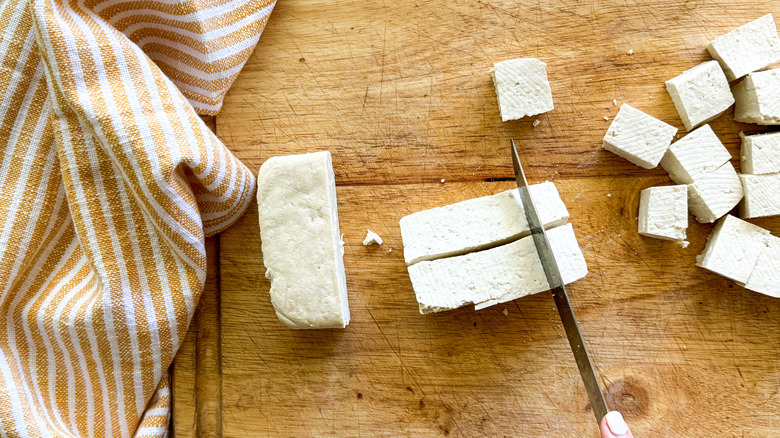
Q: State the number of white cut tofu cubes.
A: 12